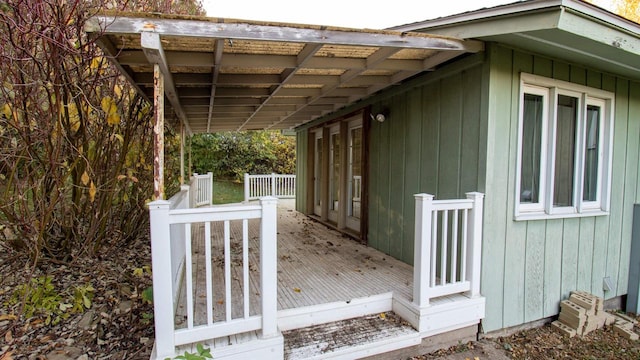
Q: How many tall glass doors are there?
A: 3